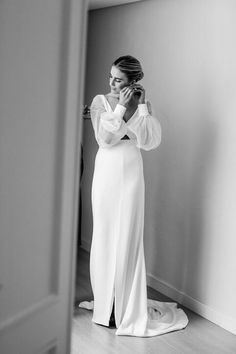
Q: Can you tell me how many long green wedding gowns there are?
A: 0